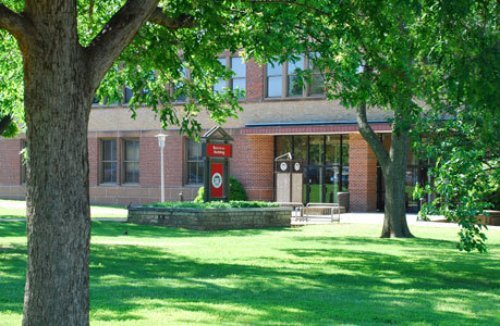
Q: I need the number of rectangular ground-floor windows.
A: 3